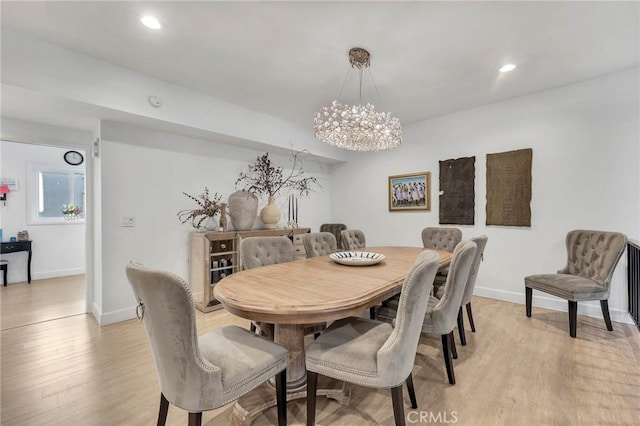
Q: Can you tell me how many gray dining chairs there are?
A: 10